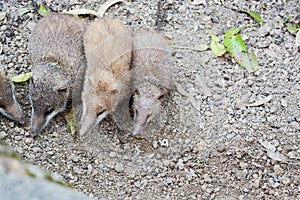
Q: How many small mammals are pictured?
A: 4